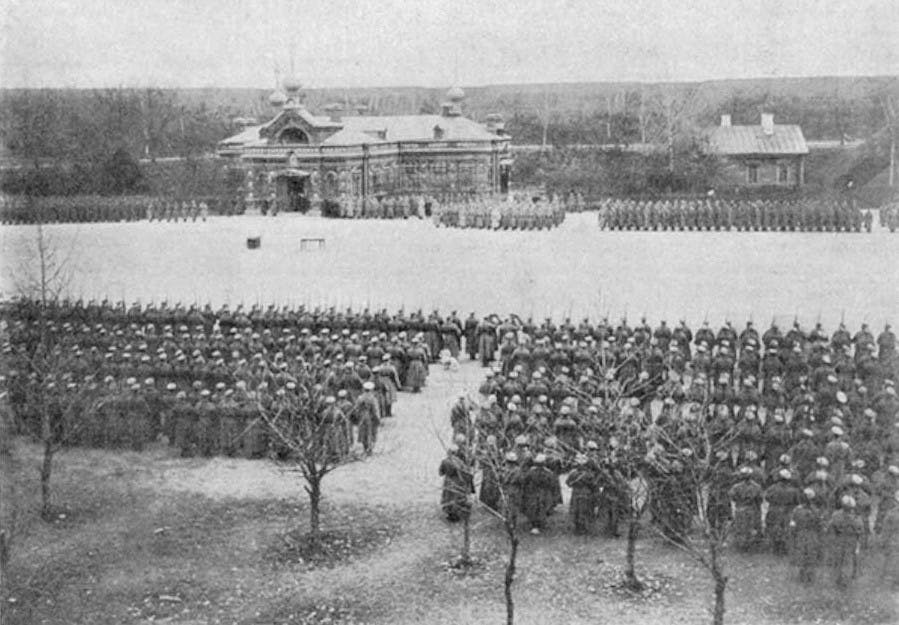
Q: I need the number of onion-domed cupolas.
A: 3